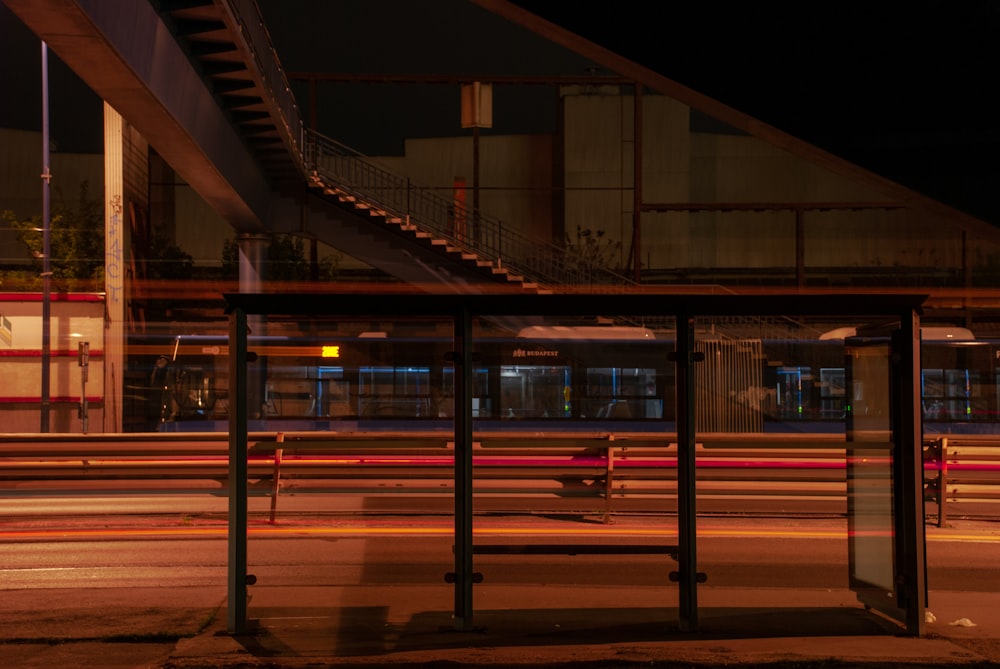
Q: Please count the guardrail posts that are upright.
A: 3